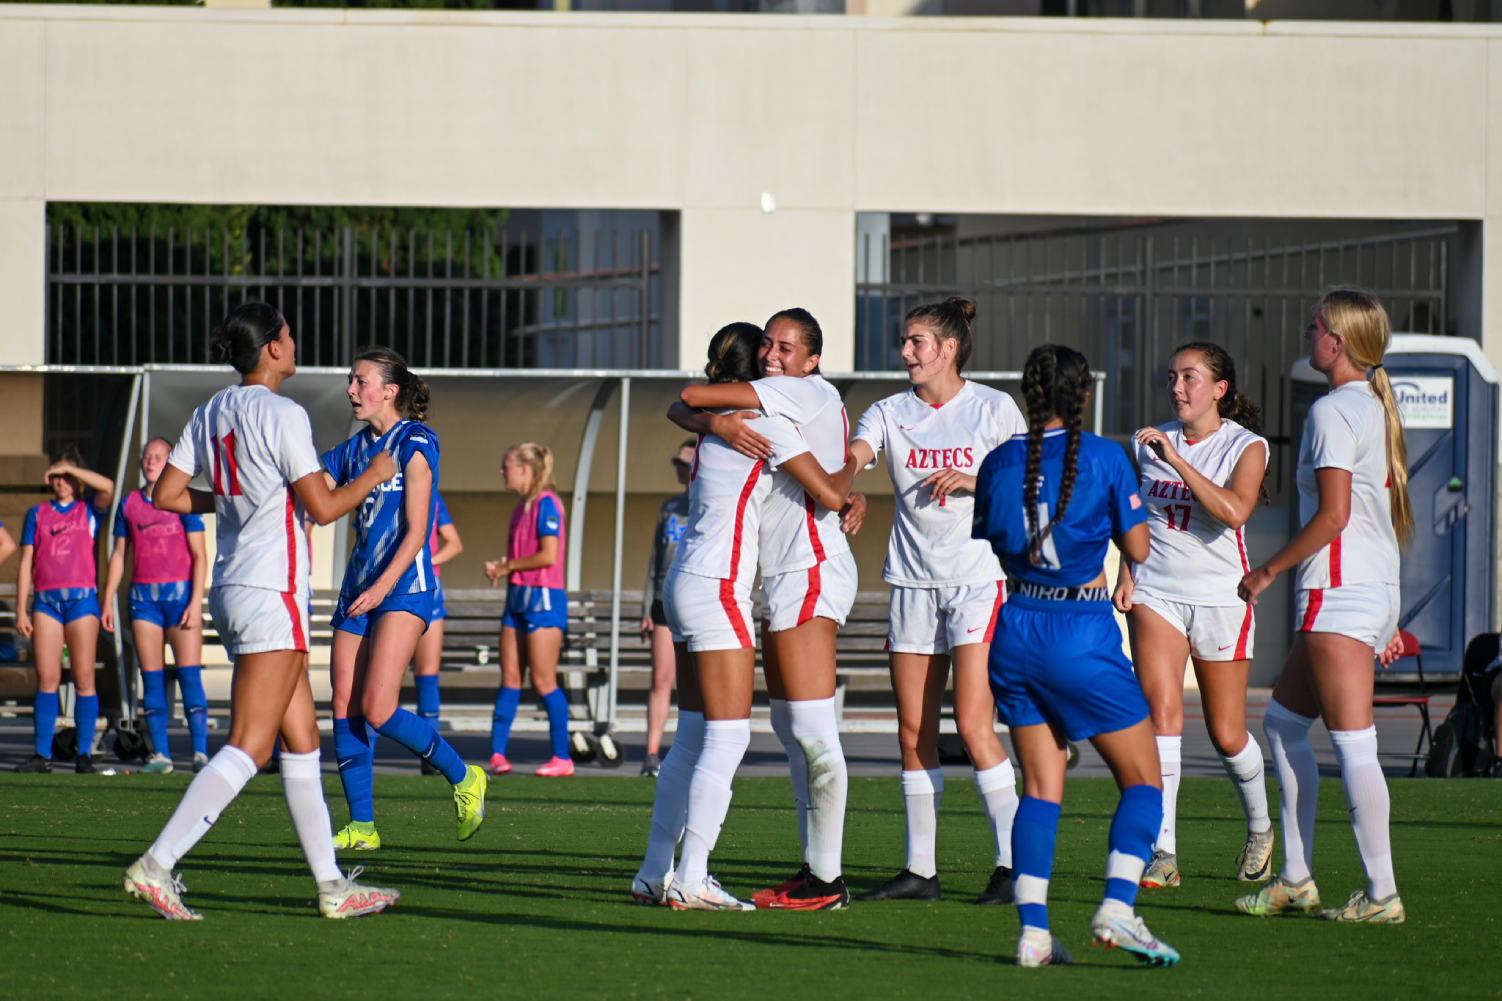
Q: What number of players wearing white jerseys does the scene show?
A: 6